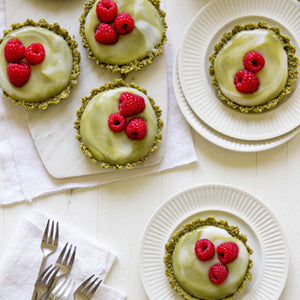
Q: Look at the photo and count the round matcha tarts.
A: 5